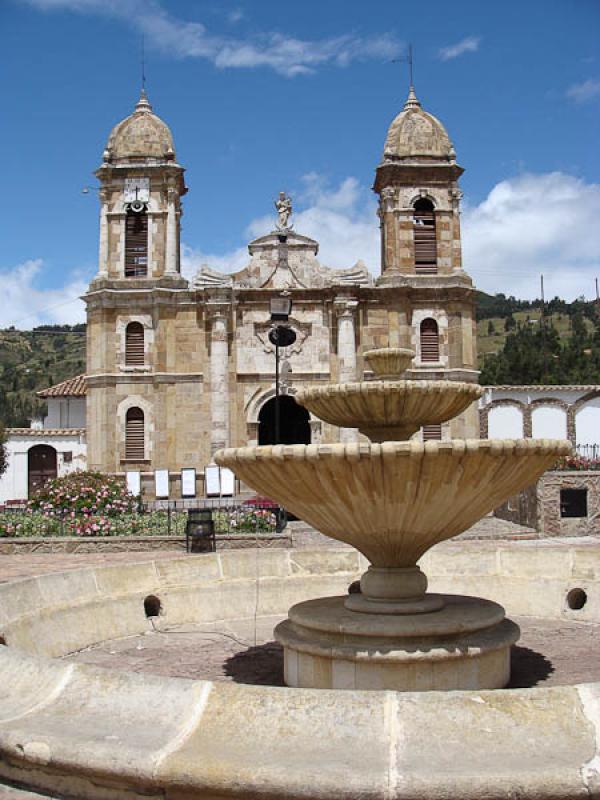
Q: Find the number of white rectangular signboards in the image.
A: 5